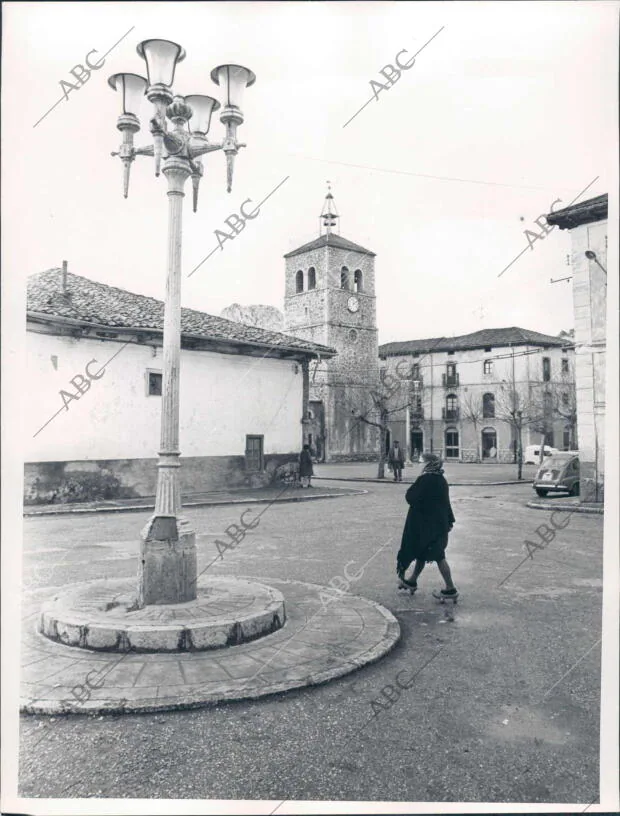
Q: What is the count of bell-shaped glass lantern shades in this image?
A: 4